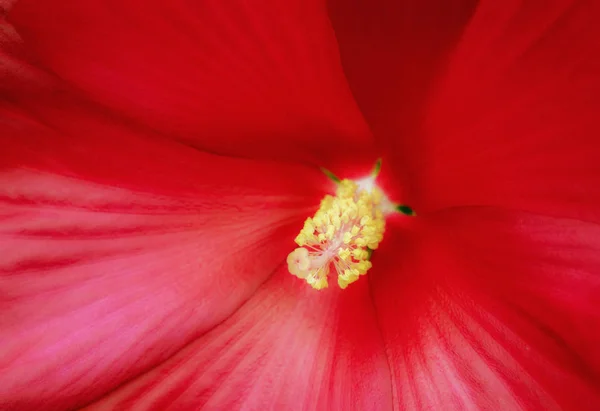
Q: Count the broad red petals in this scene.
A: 5